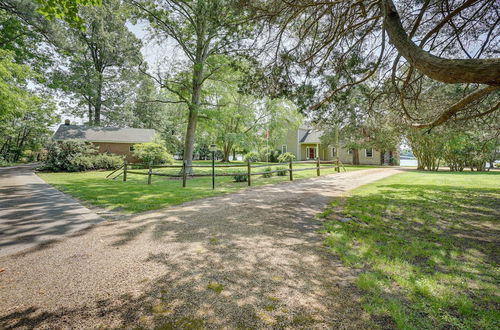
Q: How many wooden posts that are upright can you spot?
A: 7